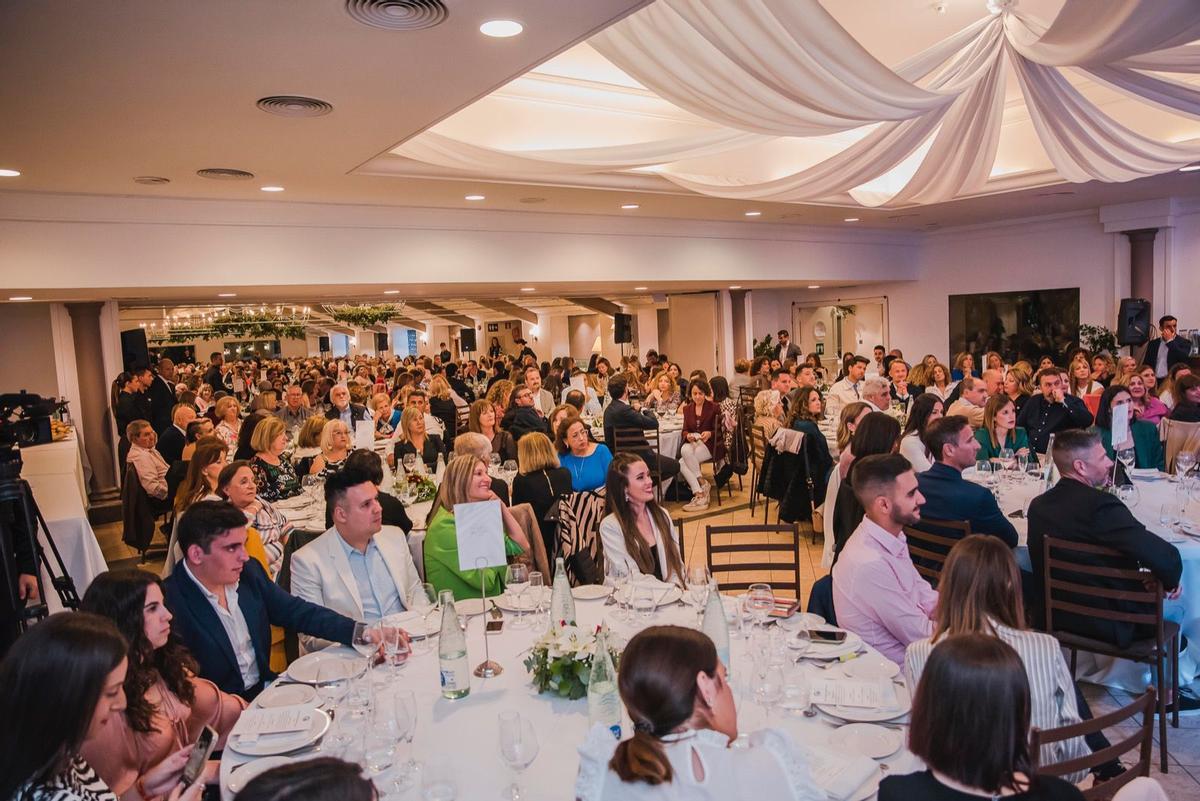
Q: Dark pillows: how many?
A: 0